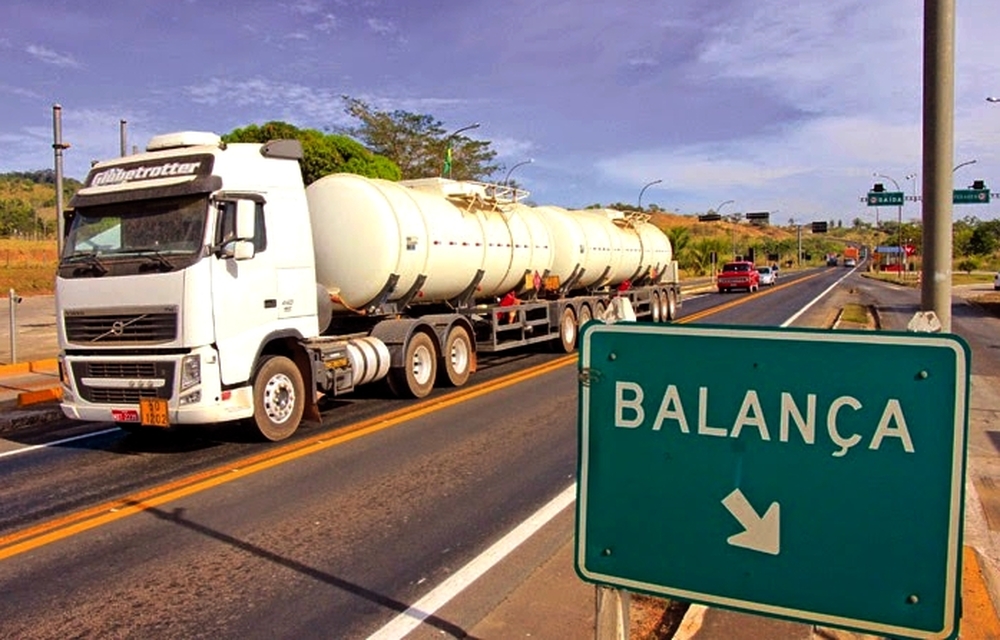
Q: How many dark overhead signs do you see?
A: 3